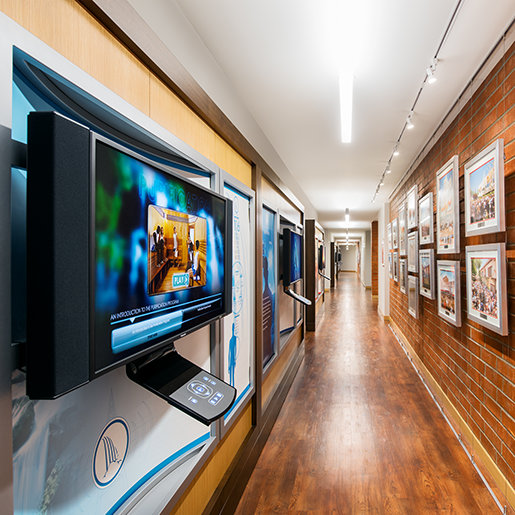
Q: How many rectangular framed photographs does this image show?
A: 15